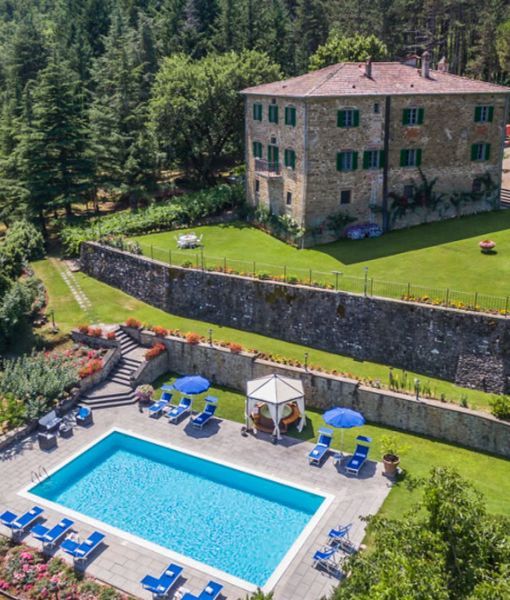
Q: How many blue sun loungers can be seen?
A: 12